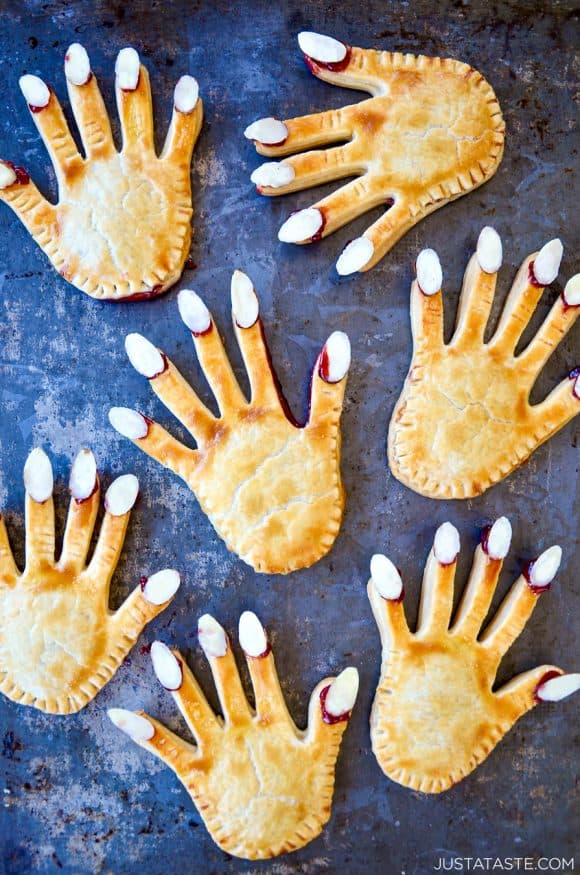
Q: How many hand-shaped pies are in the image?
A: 7